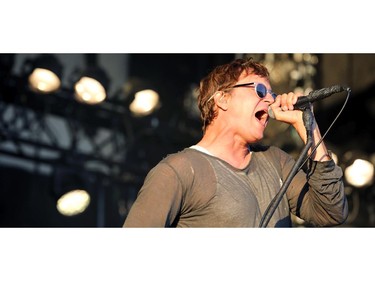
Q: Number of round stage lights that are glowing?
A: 5